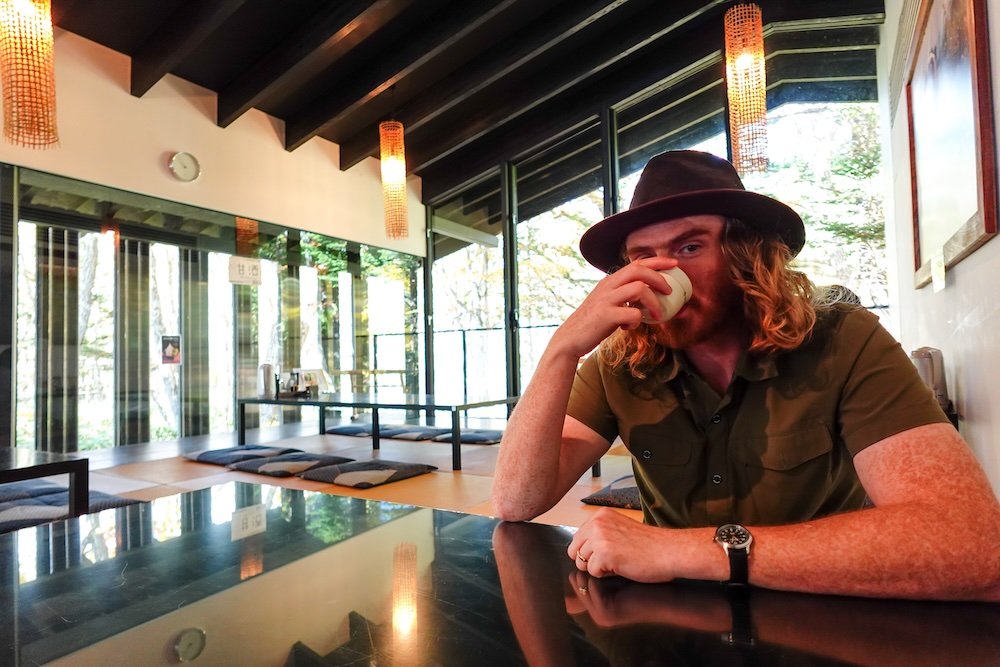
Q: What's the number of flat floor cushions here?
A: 9